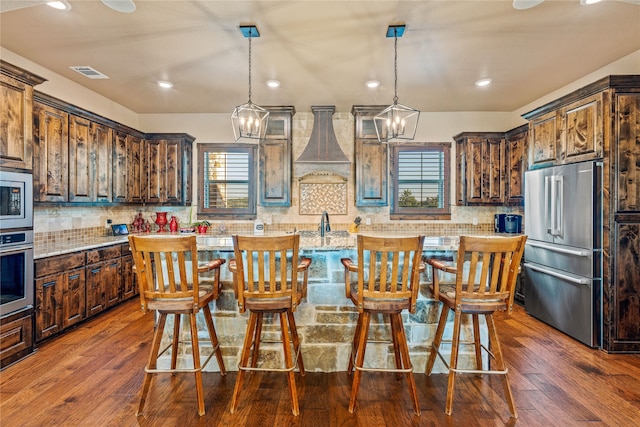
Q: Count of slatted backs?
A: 4